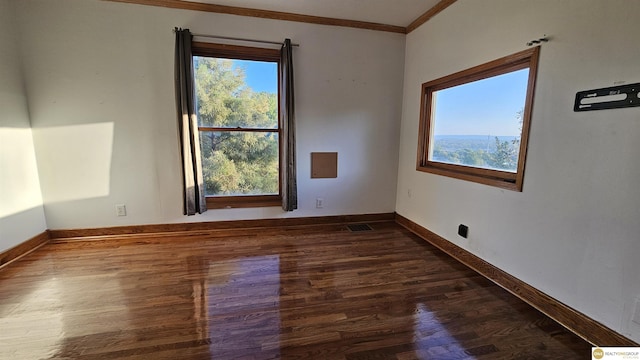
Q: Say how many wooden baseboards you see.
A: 3